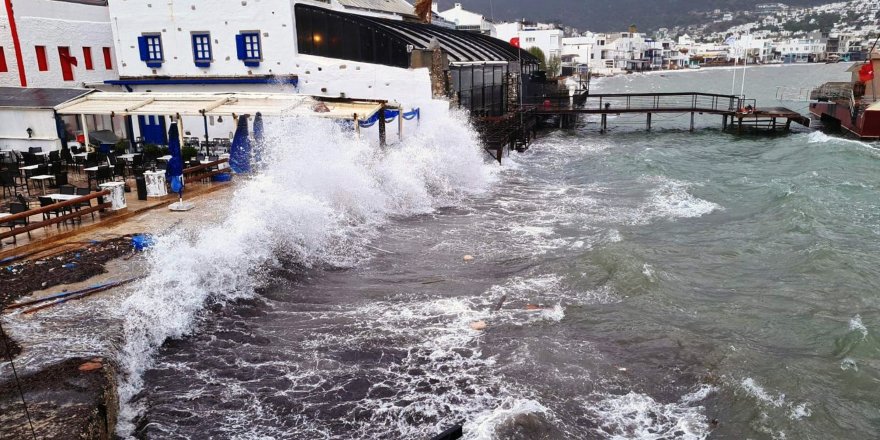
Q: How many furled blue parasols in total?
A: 3